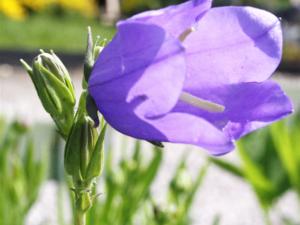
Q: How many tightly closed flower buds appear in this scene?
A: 2